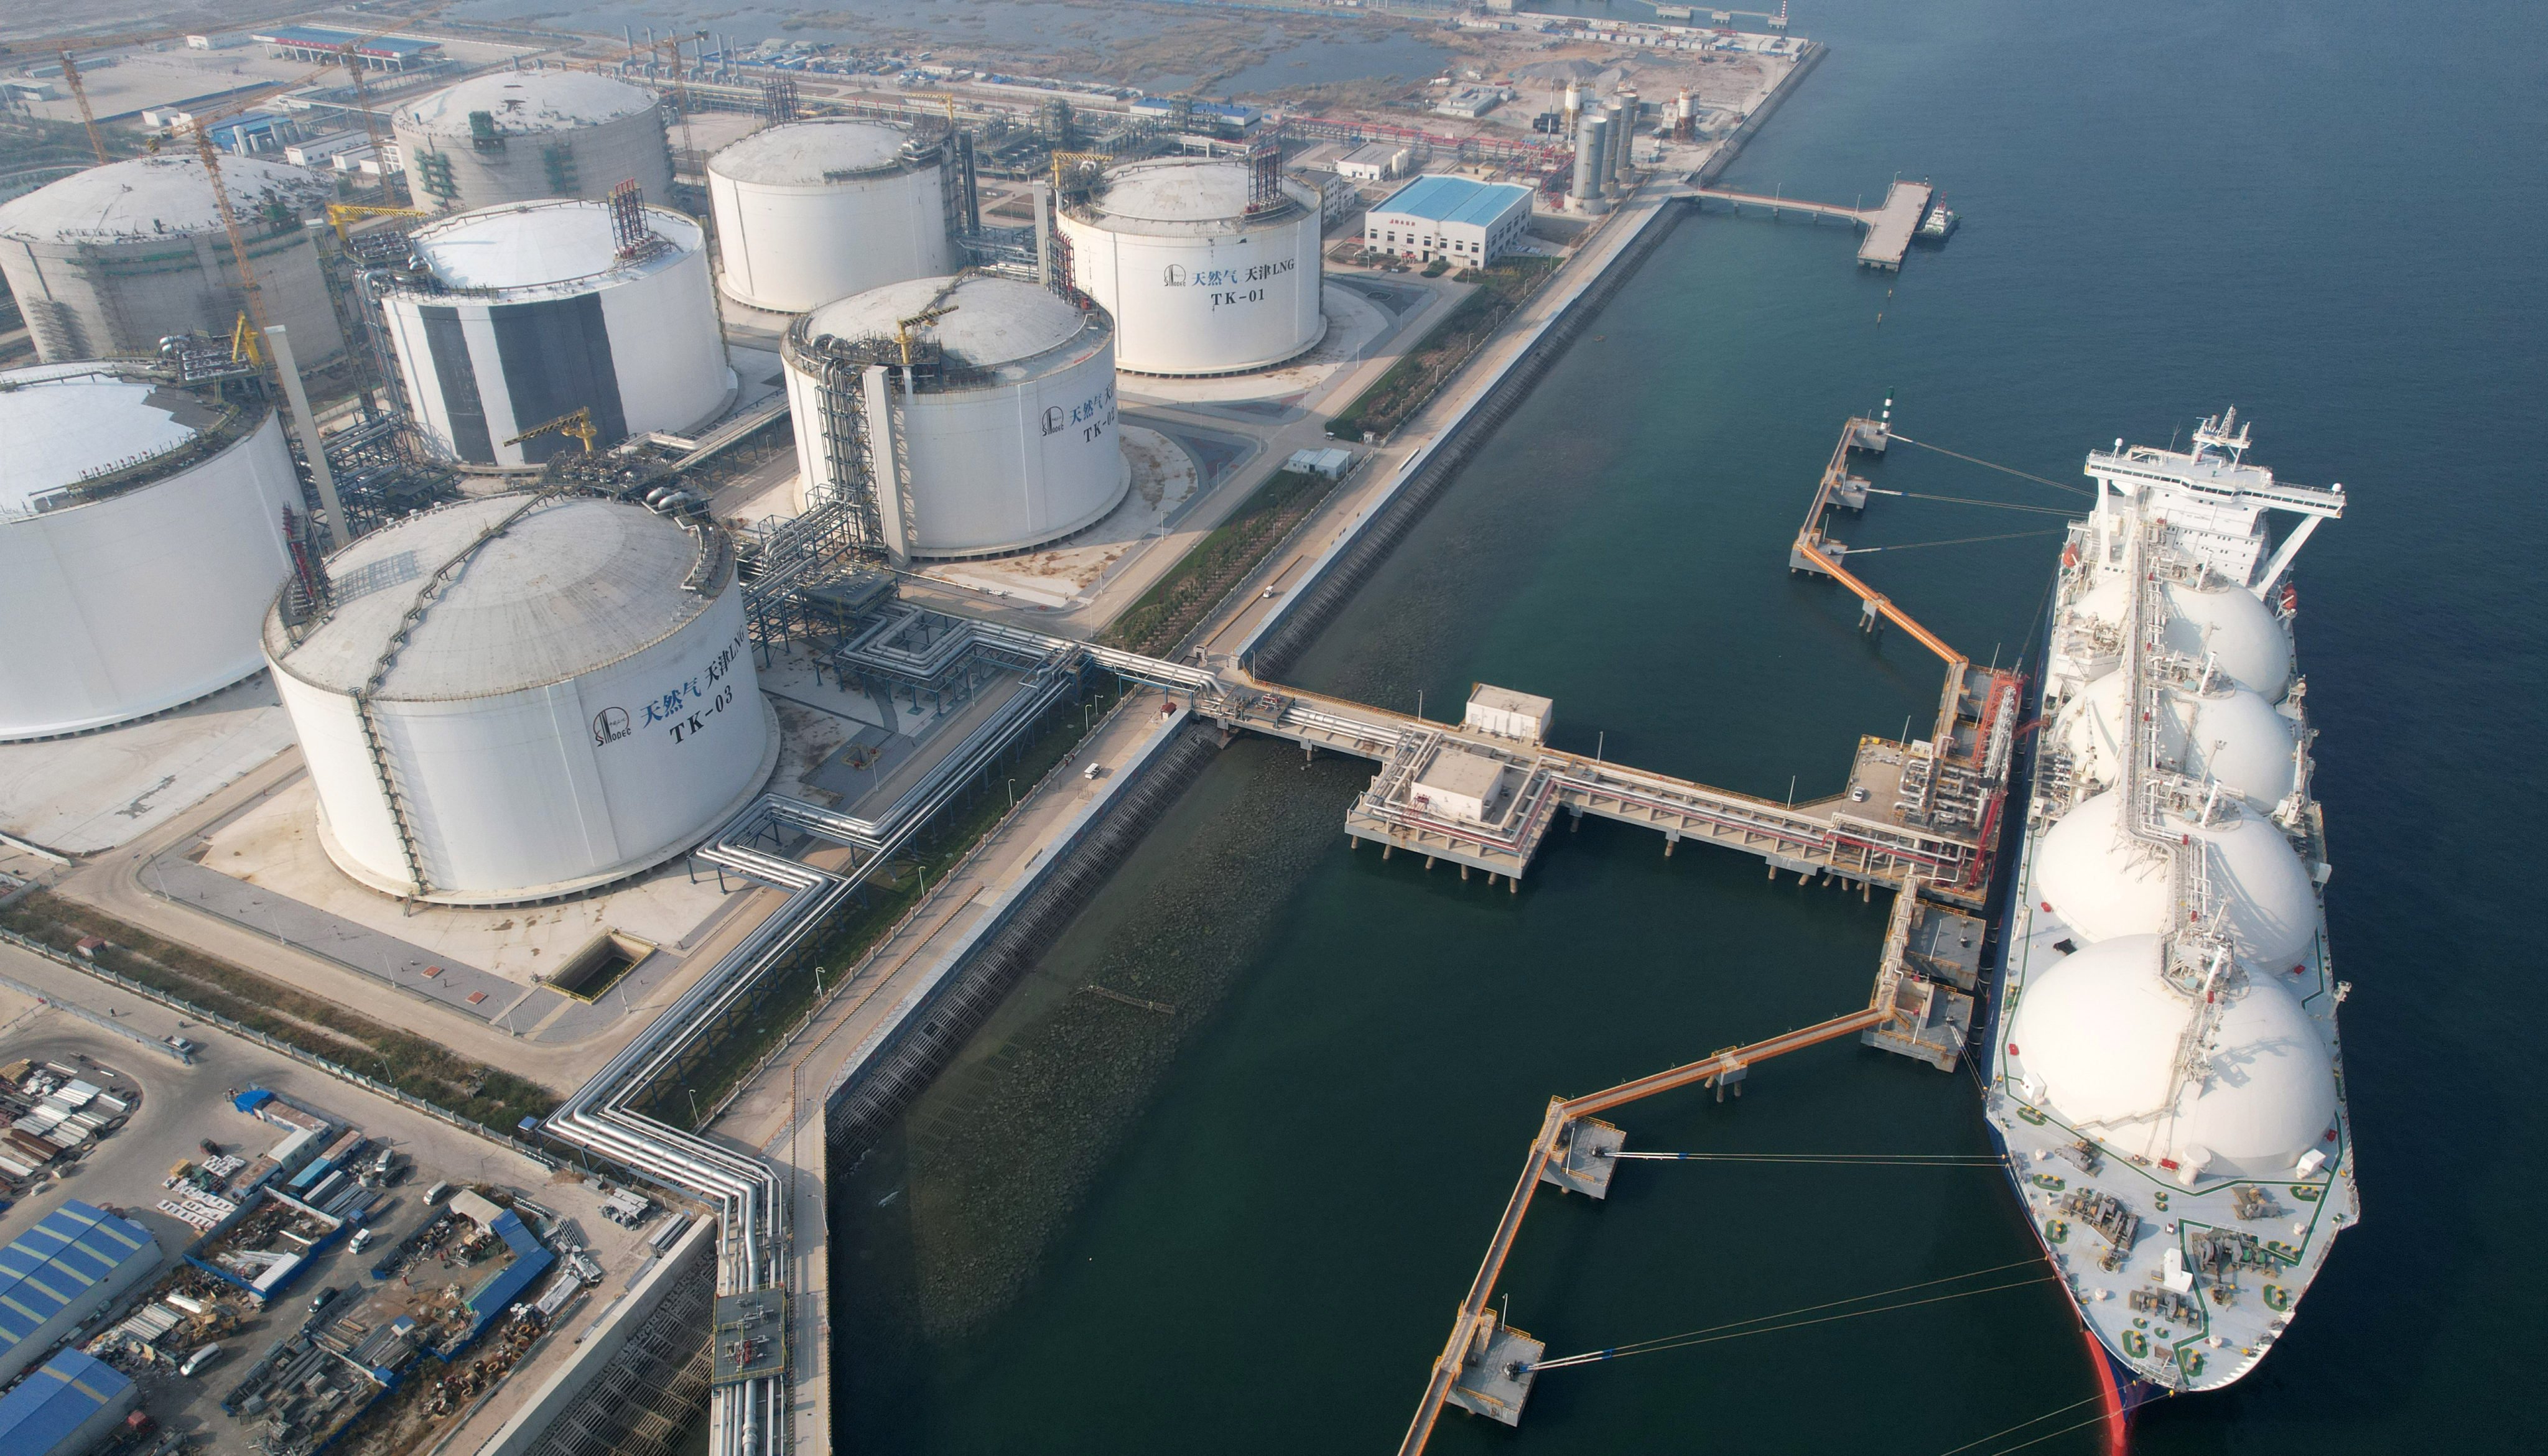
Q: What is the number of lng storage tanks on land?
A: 8